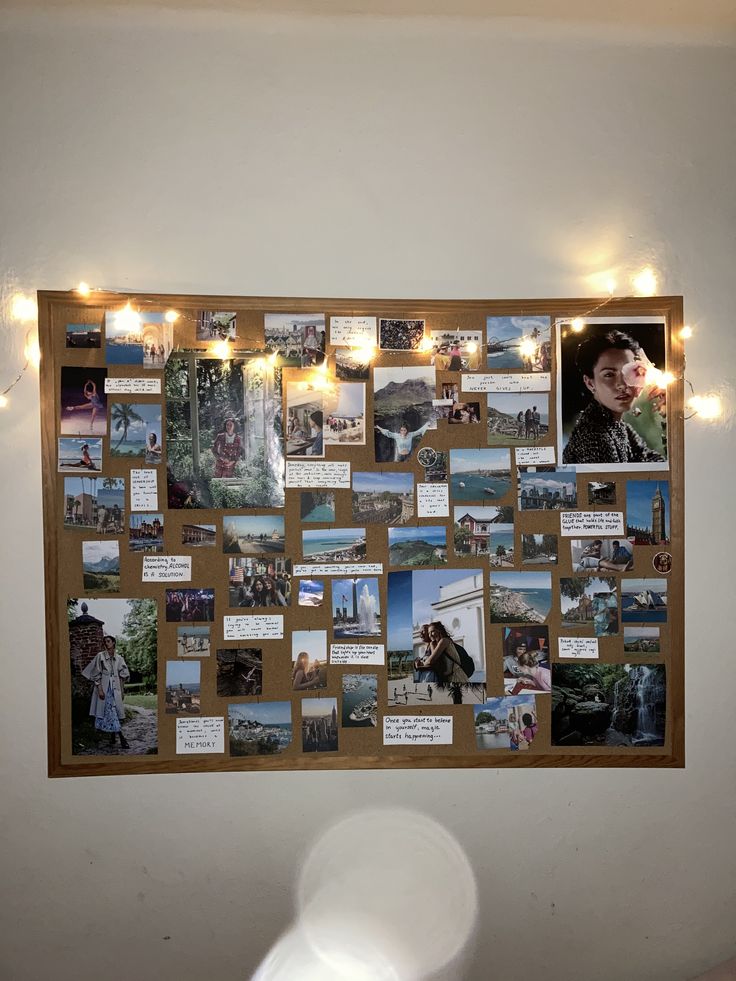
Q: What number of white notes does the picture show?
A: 15